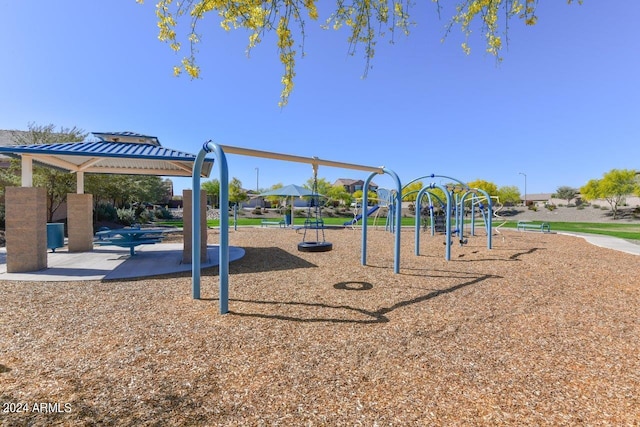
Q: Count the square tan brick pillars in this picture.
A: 3